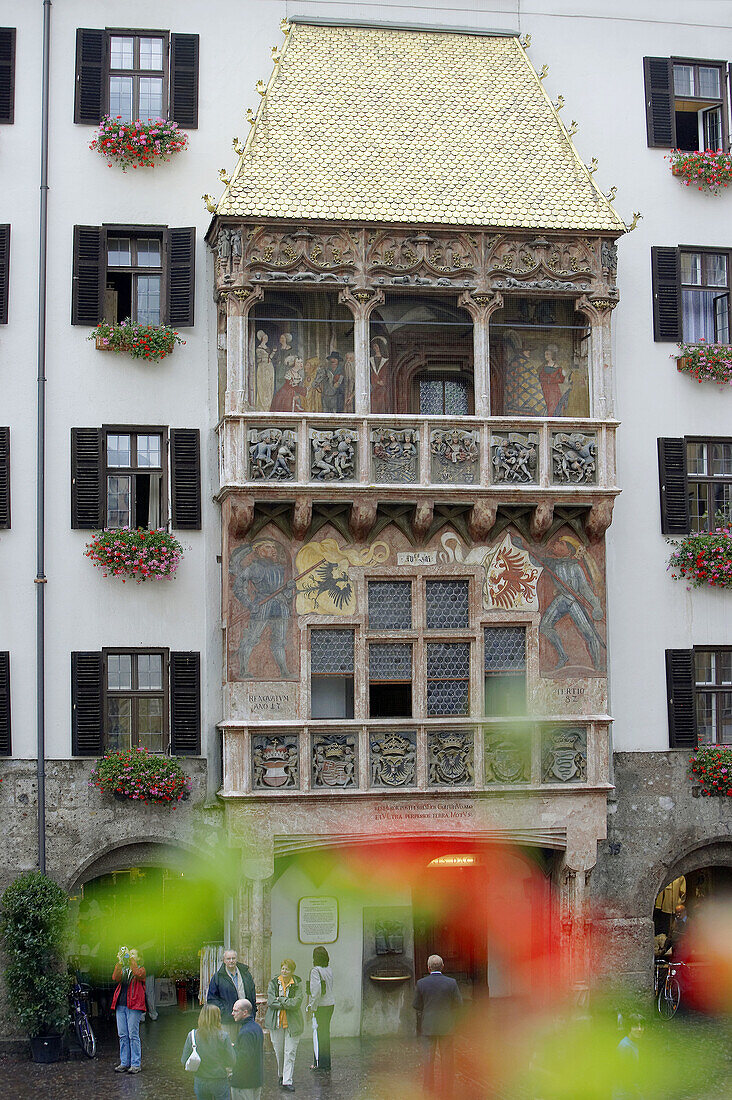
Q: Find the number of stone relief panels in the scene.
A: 12